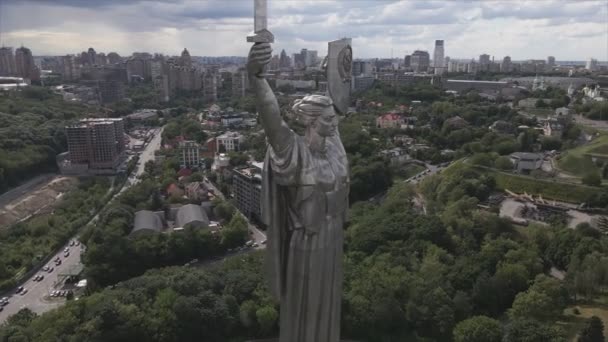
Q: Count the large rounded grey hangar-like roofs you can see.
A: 2